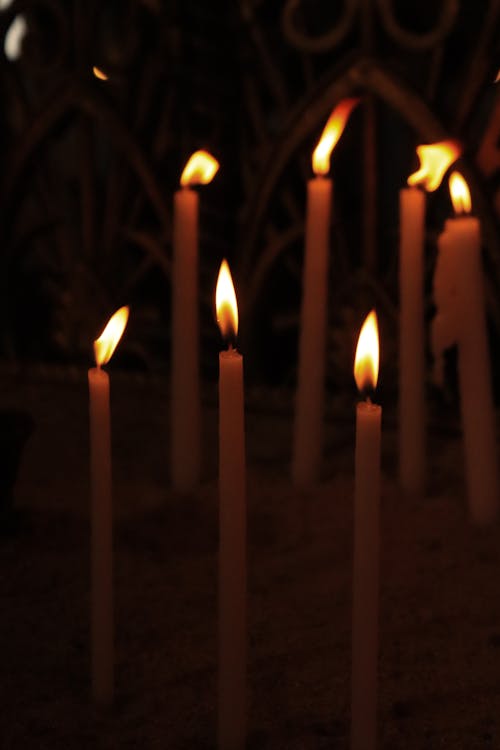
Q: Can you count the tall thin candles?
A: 7